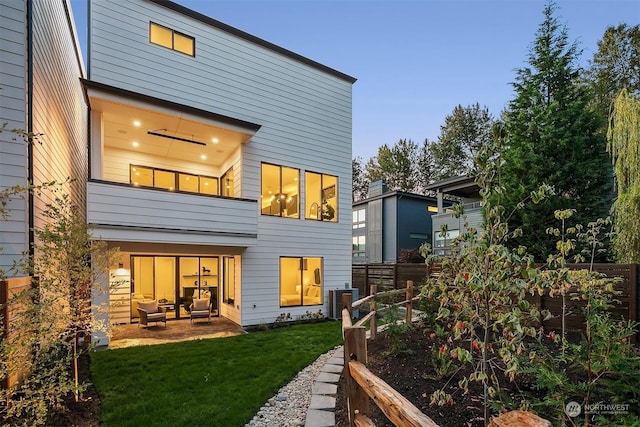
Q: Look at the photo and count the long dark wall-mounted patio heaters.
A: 1